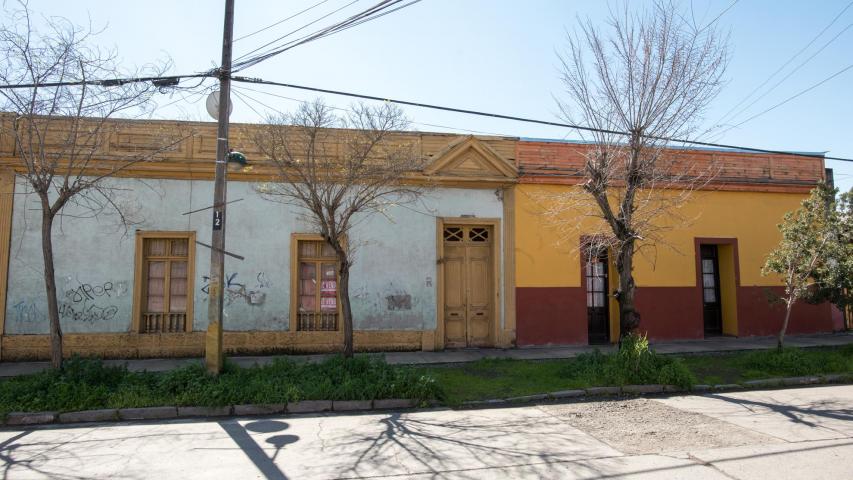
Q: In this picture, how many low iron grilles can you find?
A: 2